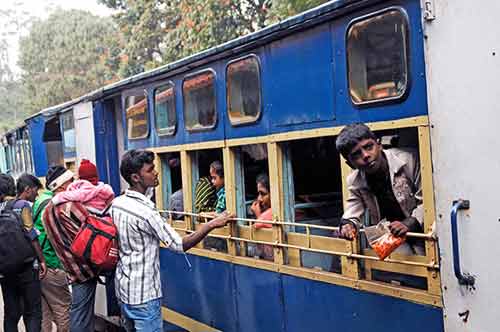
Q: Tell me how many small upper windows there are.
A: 5